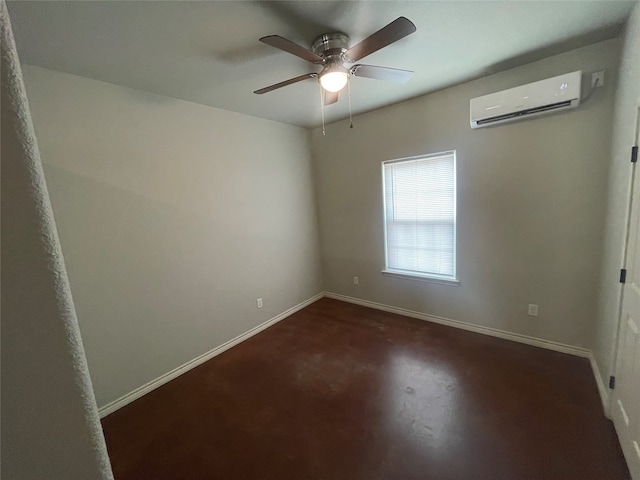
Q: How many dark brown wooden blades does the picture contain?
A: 5